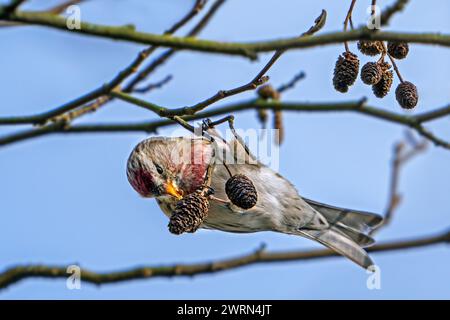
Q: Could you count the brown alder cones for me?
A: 8